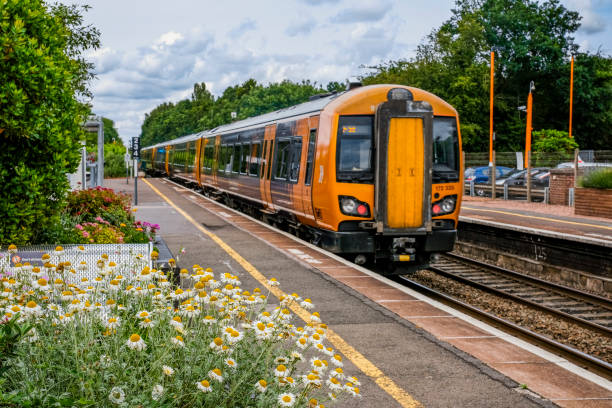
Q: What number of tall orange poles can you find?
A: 3